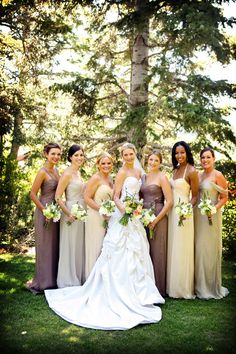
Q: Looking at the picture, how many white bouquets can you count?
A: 6